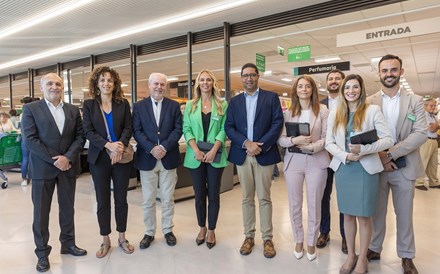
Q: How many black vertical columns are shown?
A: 7